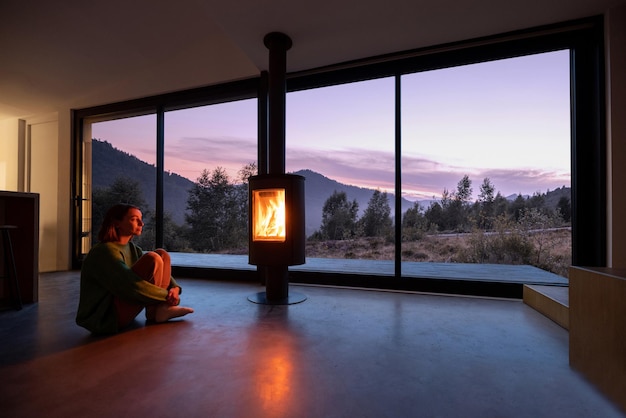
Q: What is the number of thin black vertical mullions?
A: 2